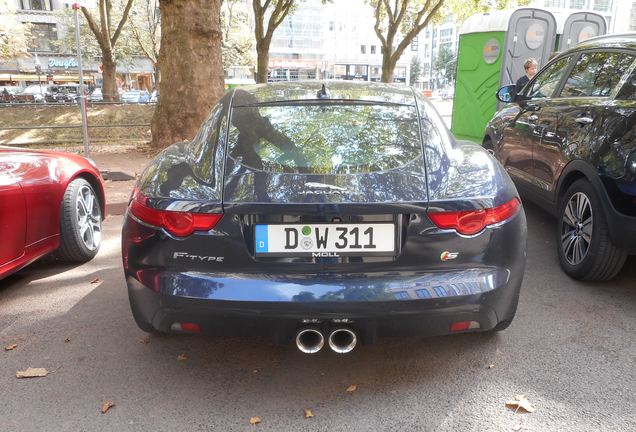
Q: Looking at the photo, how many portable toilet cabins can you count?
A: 2